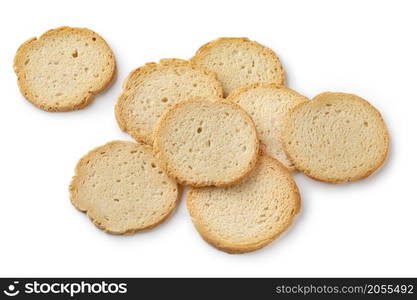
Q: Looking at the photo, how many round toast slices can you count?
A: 8